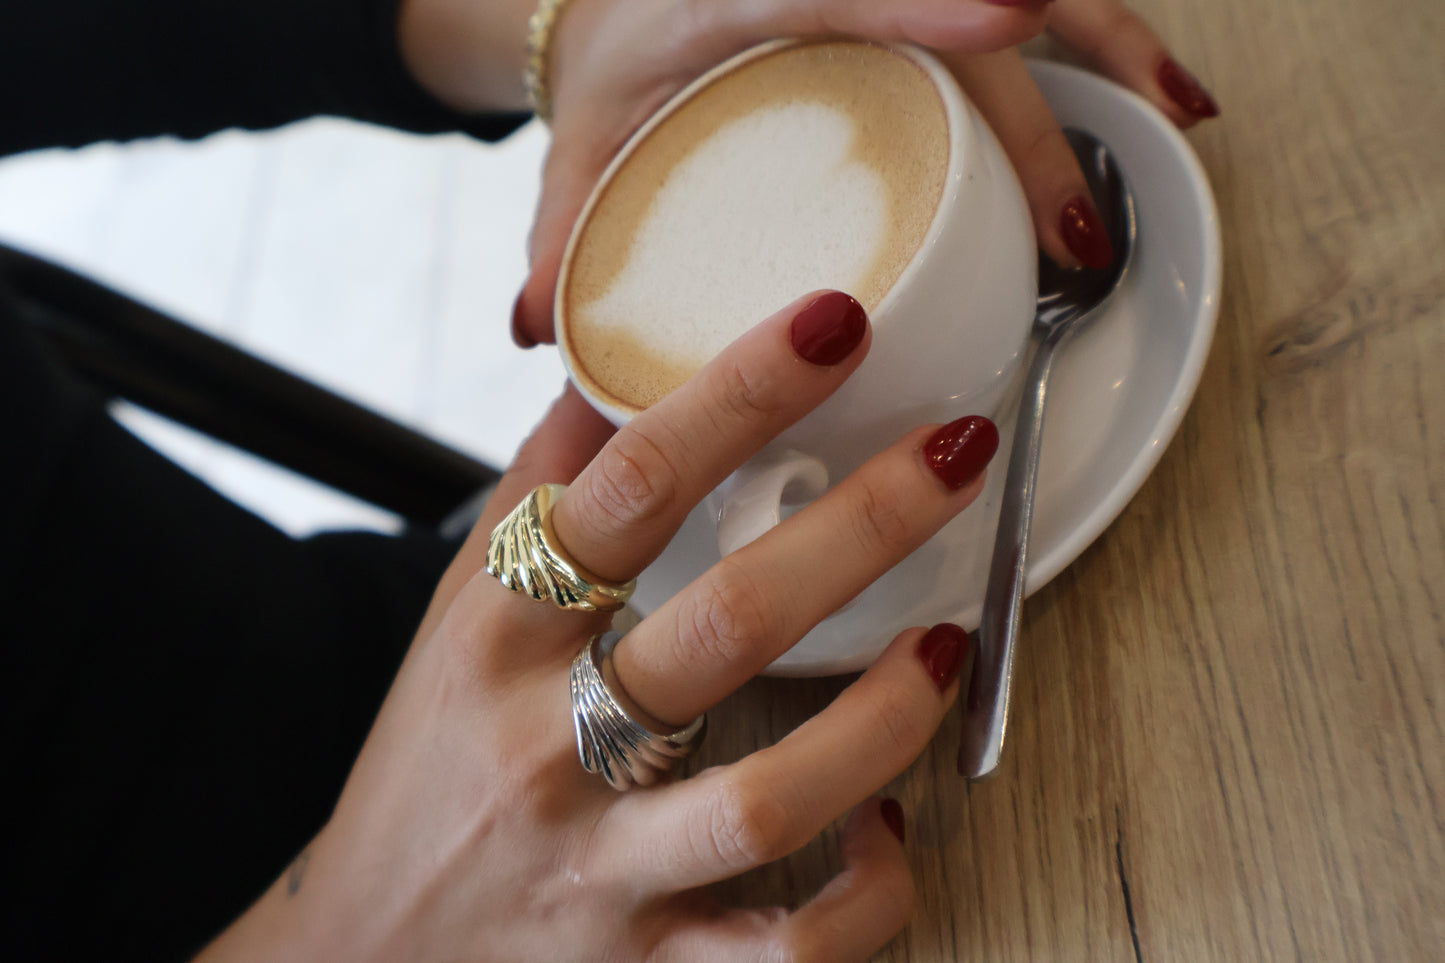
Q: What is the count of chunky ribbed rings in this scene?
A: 2